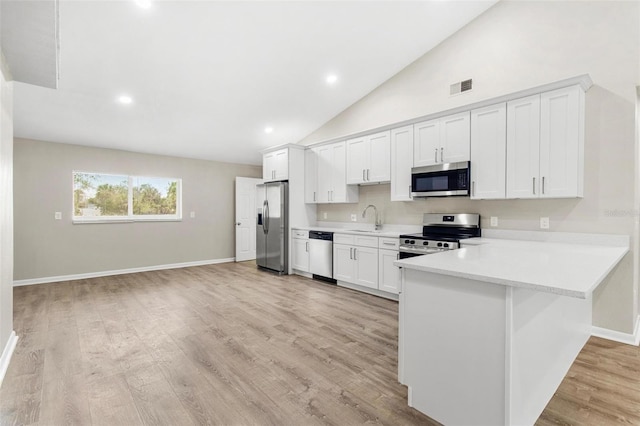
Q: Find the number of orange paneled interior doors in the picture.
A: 0